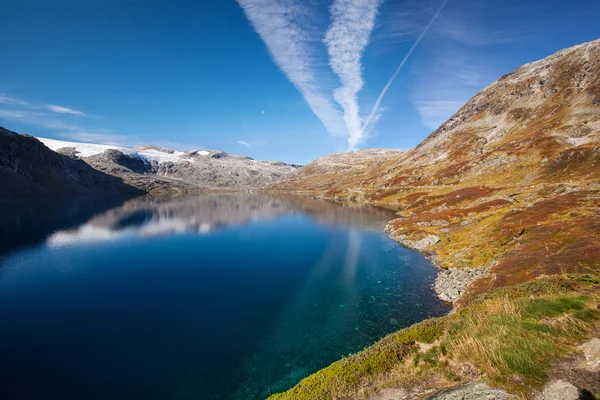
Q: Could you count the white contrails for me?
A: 3